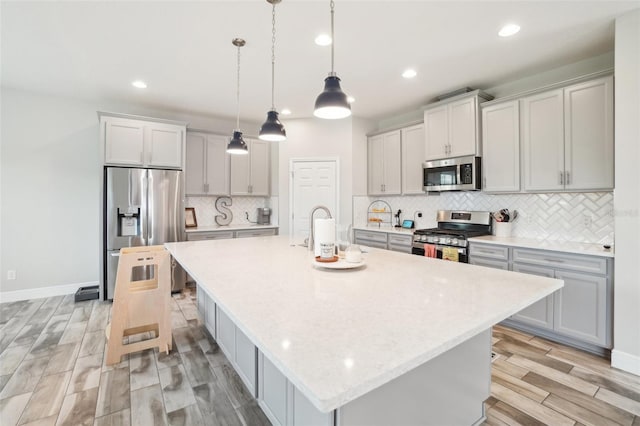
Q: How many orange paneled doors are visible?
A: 0